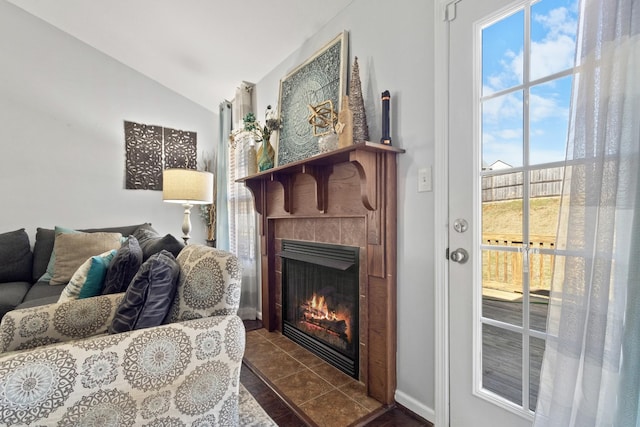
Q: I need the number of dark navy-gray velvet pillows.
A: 2